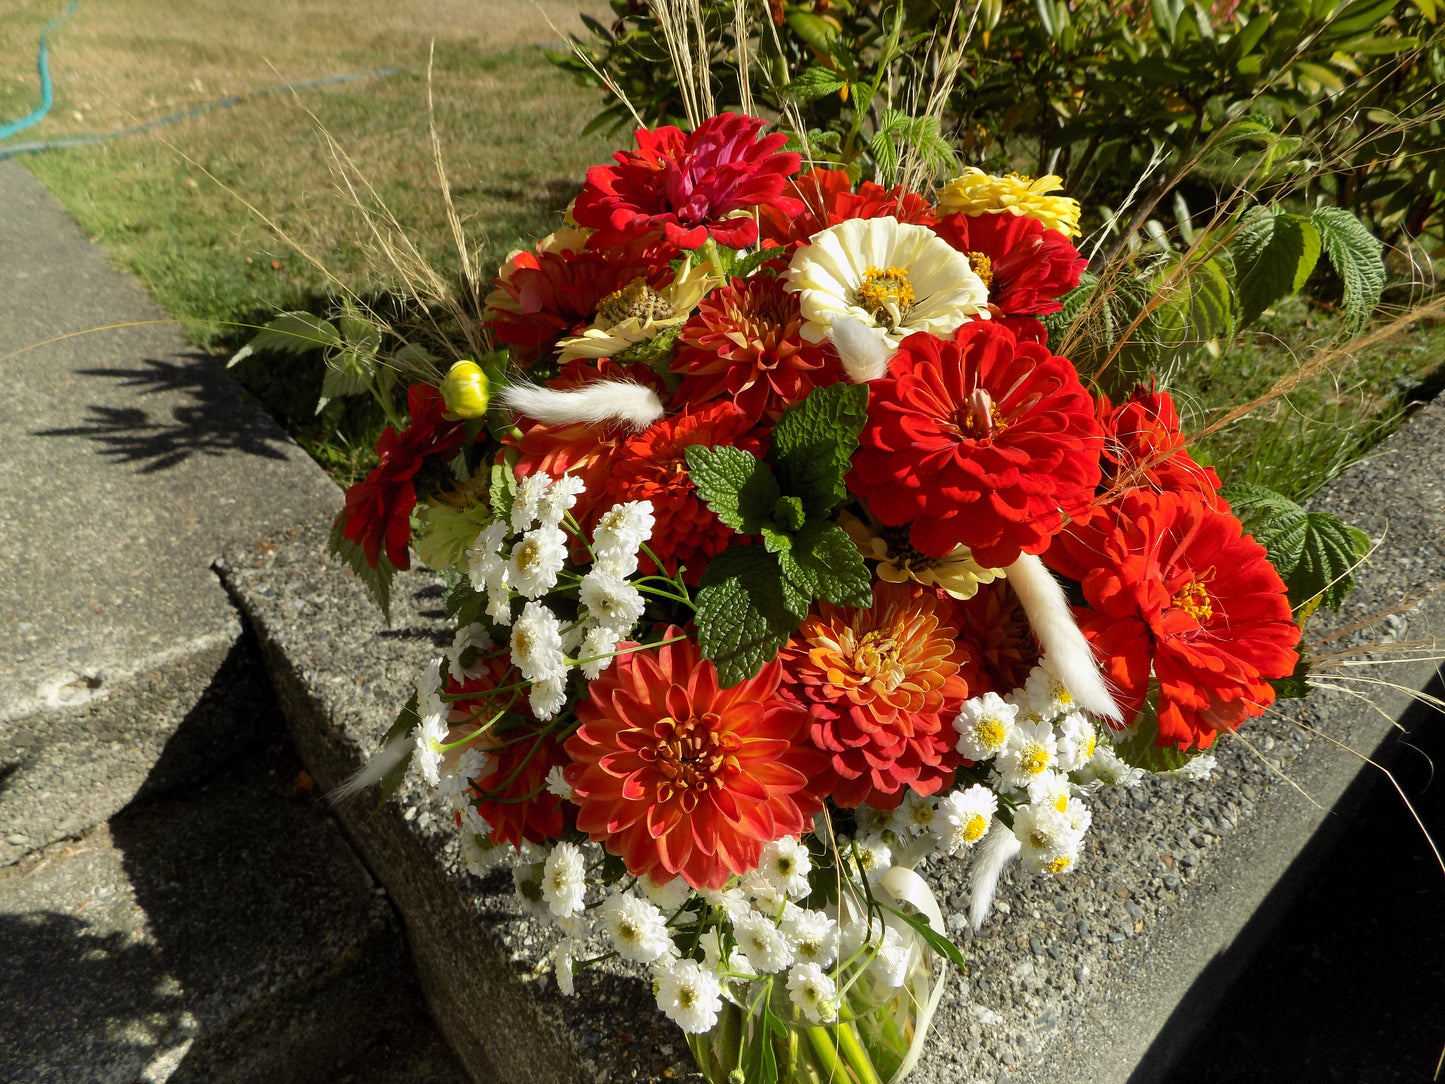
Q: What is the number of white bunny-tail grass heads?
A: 5